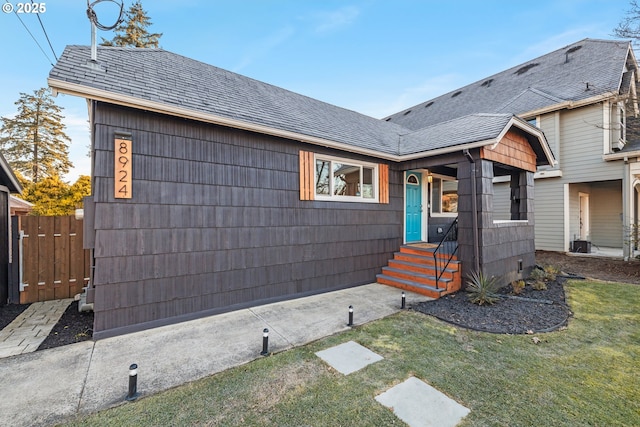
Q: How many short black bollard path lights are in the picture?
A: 4